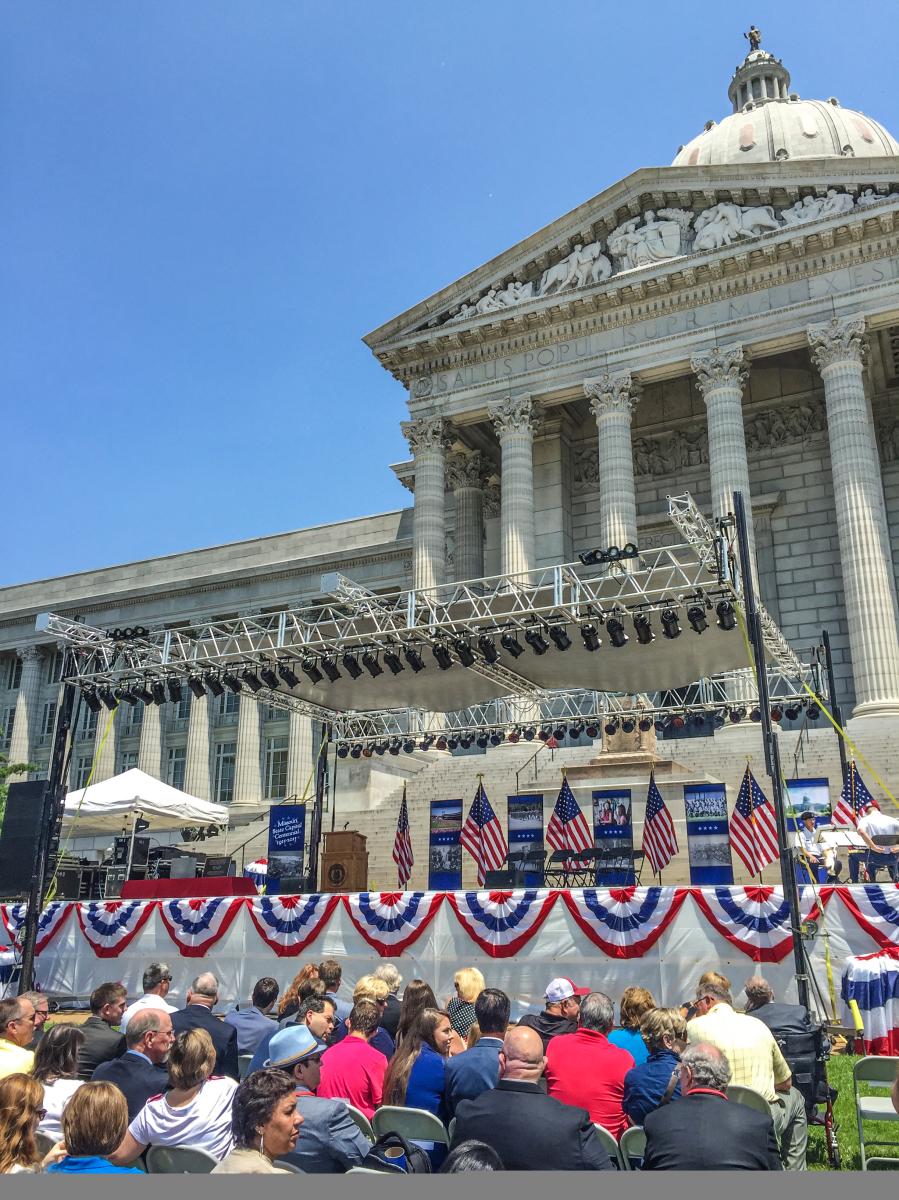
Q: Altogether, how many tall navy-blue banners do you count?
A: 6